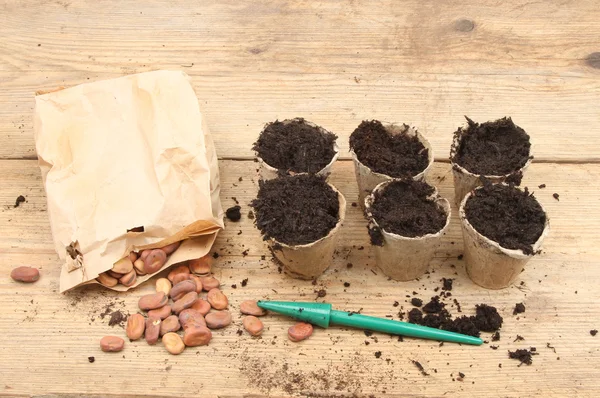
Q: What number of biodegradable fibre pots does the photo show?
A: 6